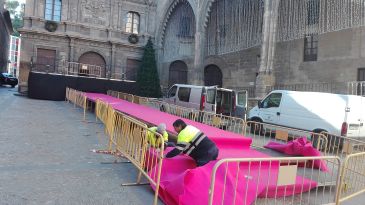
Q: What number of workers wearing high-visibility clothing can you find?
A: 2